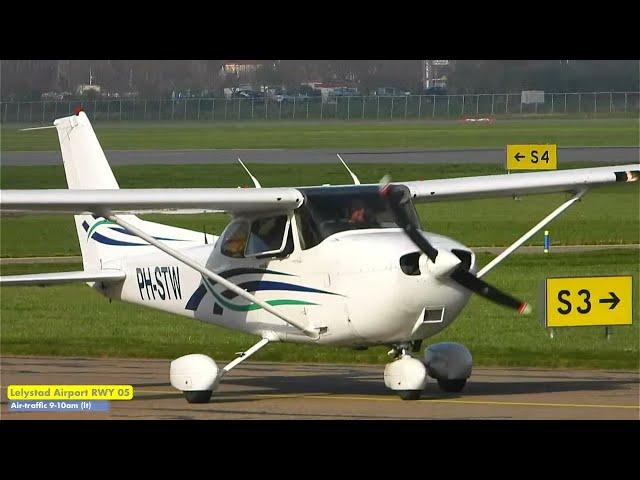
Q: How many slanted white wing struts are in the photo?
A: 2